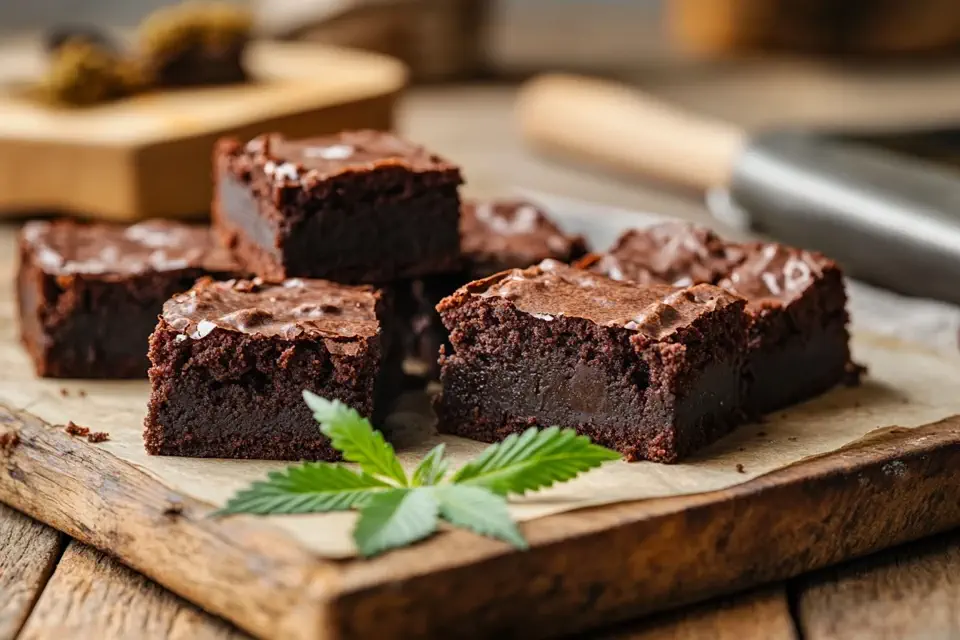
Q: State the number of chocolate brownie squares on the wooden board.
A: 6